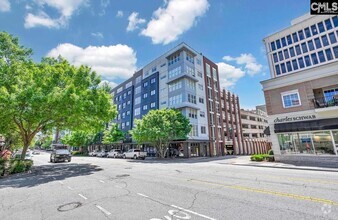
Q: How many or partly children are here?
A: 0